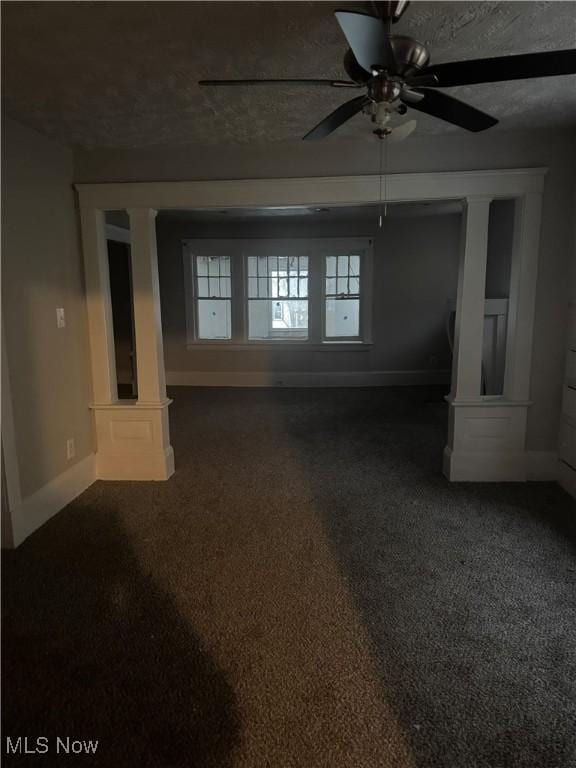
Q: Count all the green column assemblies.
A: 0